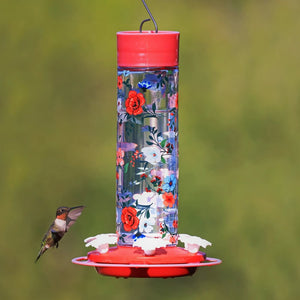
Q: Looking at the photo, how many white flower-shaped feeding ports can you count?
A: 3